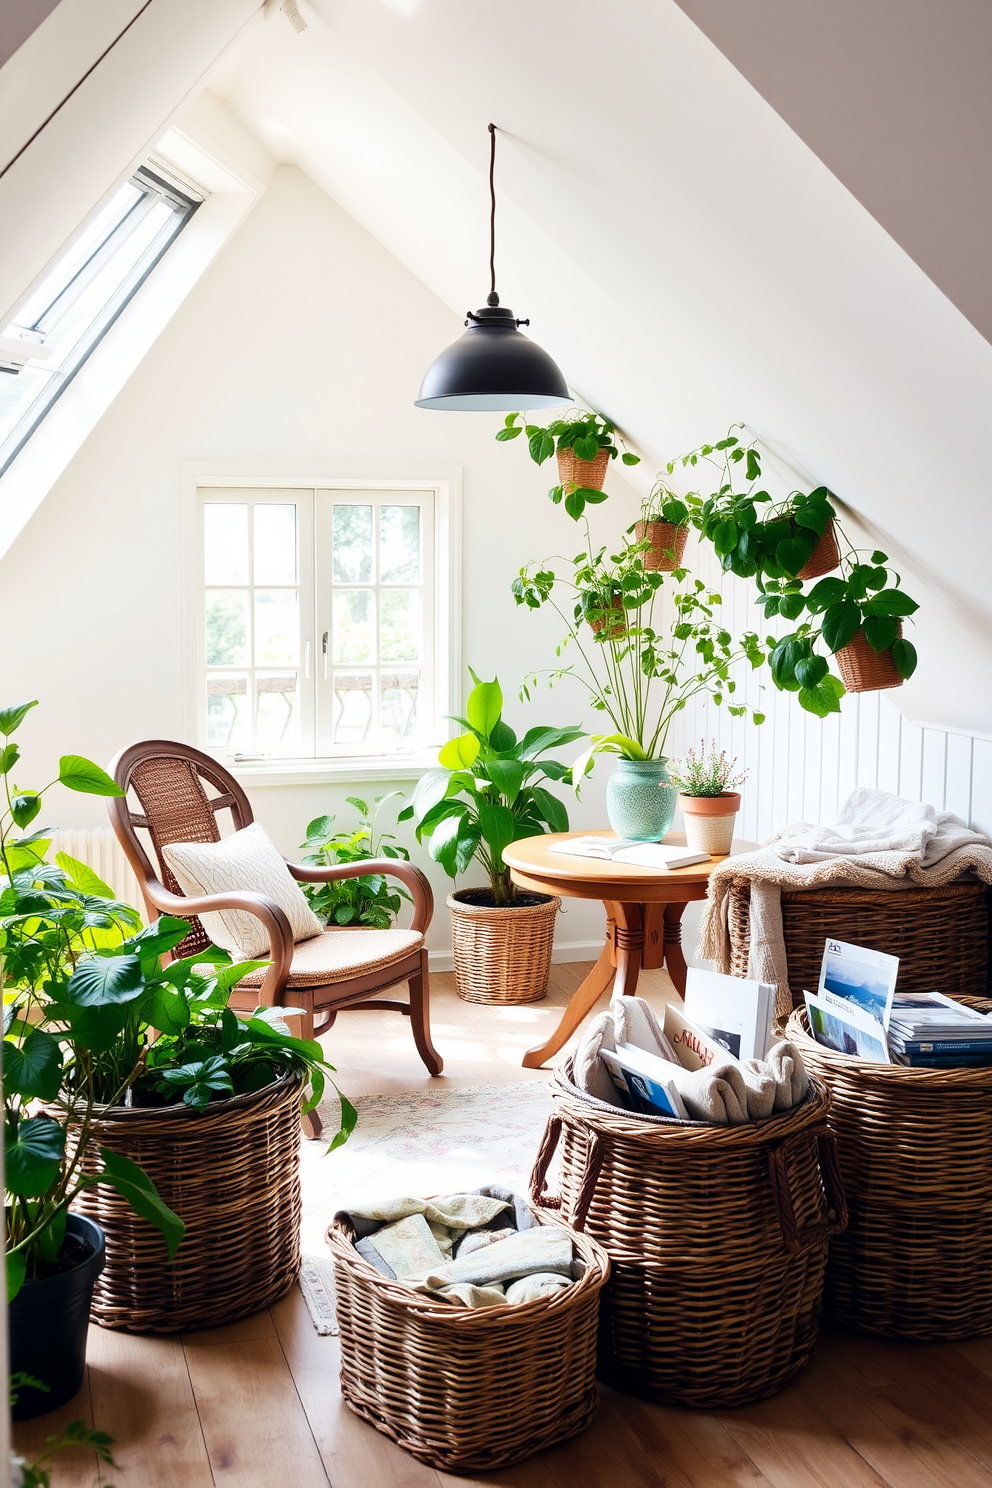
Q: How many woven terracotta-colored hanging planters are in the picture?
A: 5